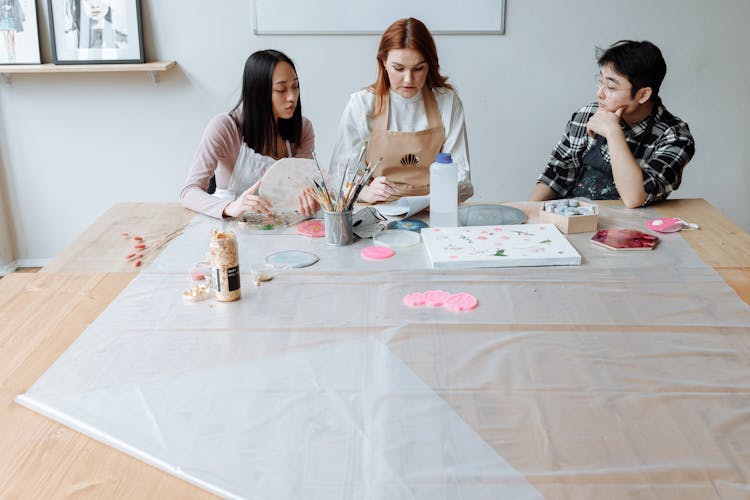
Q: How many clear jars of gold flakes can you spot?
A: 1